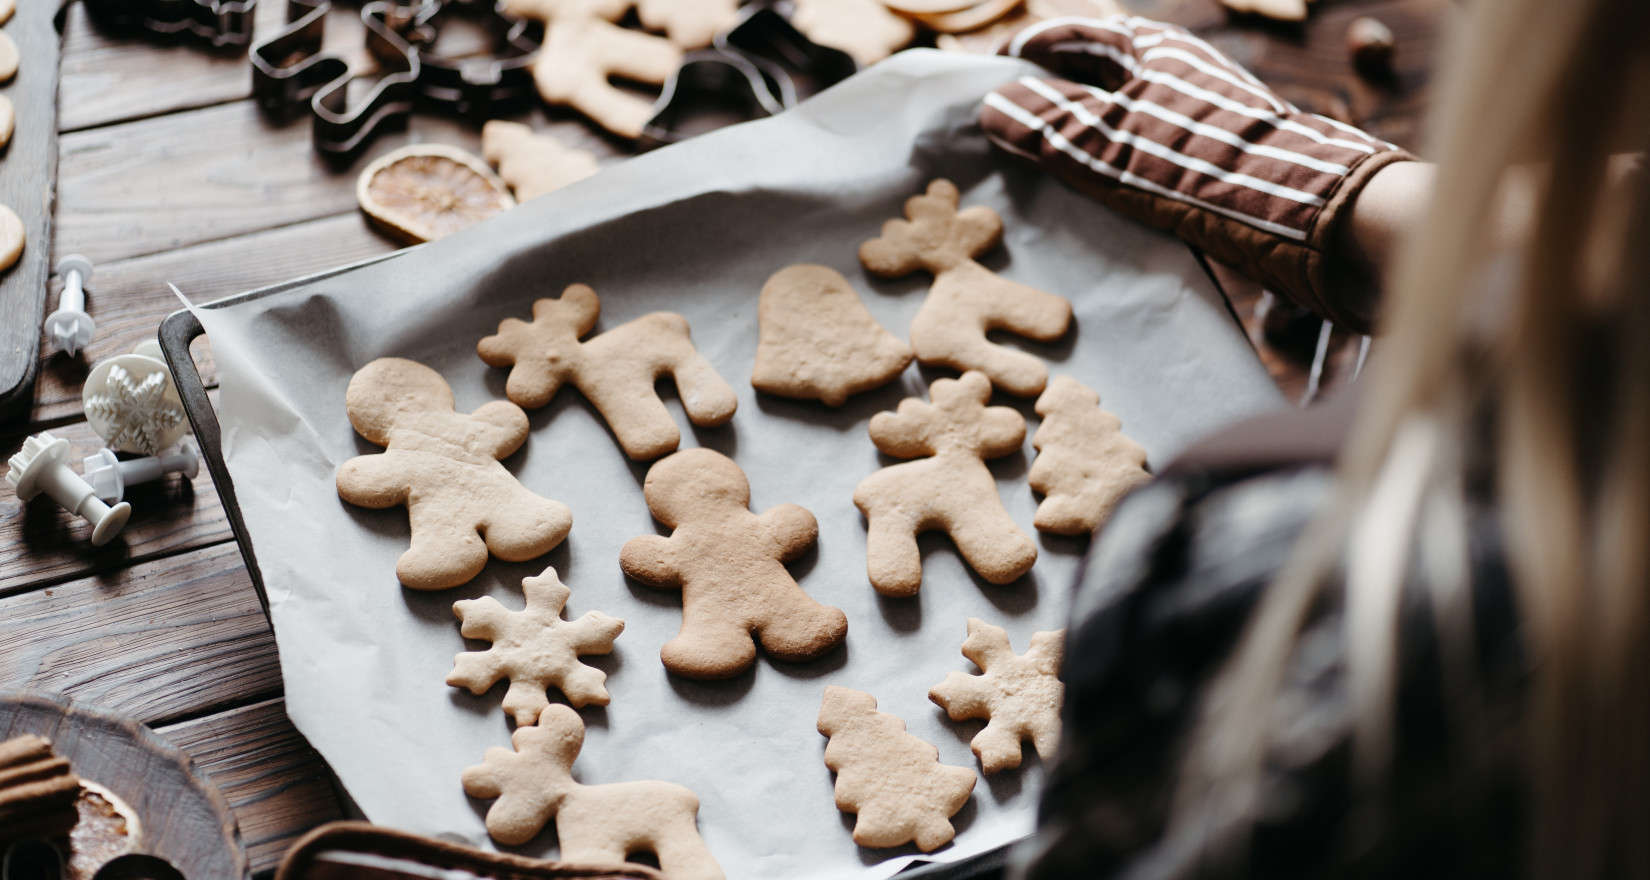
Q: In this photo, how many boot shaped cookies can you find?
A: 0